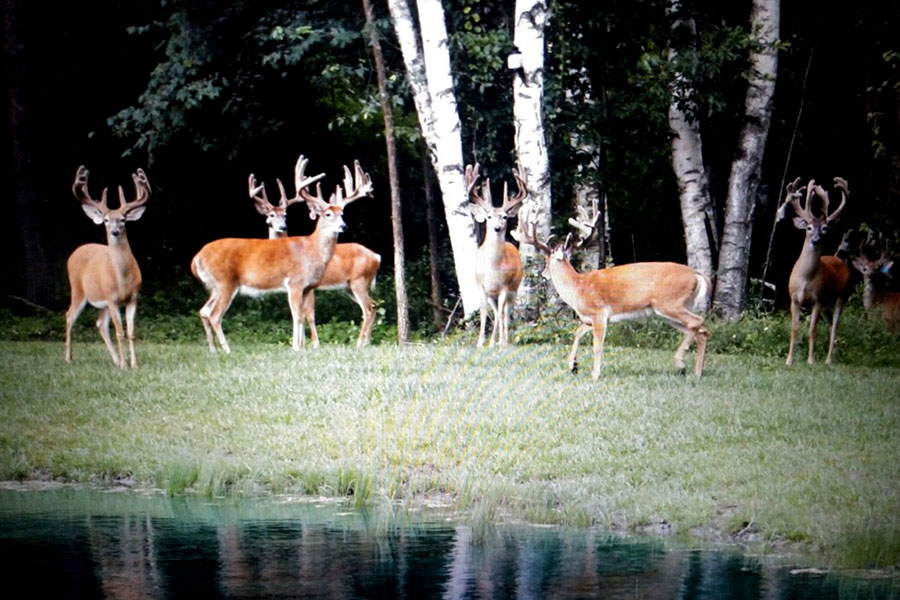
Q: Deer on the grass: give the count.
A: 7